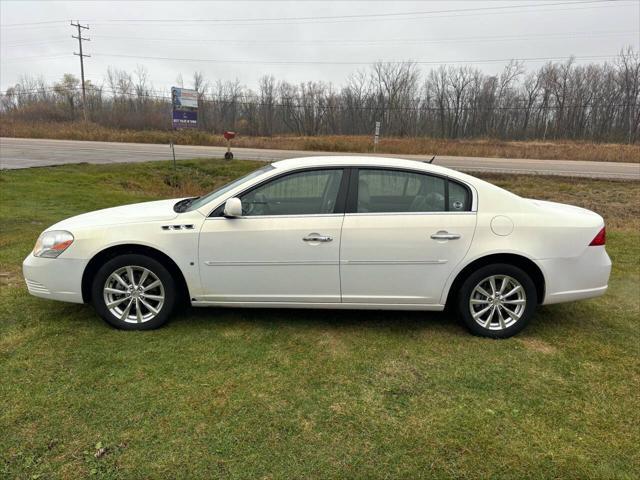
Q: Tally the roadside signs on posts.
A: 2